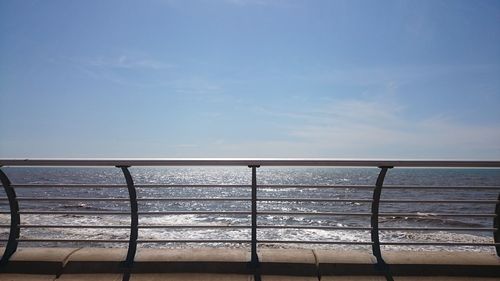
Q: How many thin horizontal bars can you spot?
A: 5